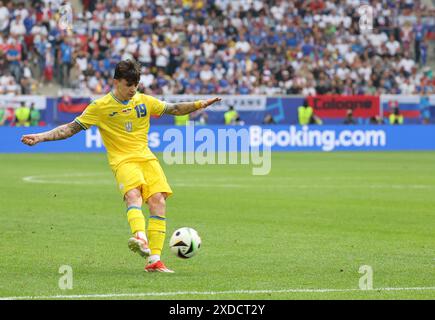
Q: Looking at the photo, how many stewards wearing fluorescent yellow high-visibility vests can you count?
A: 5